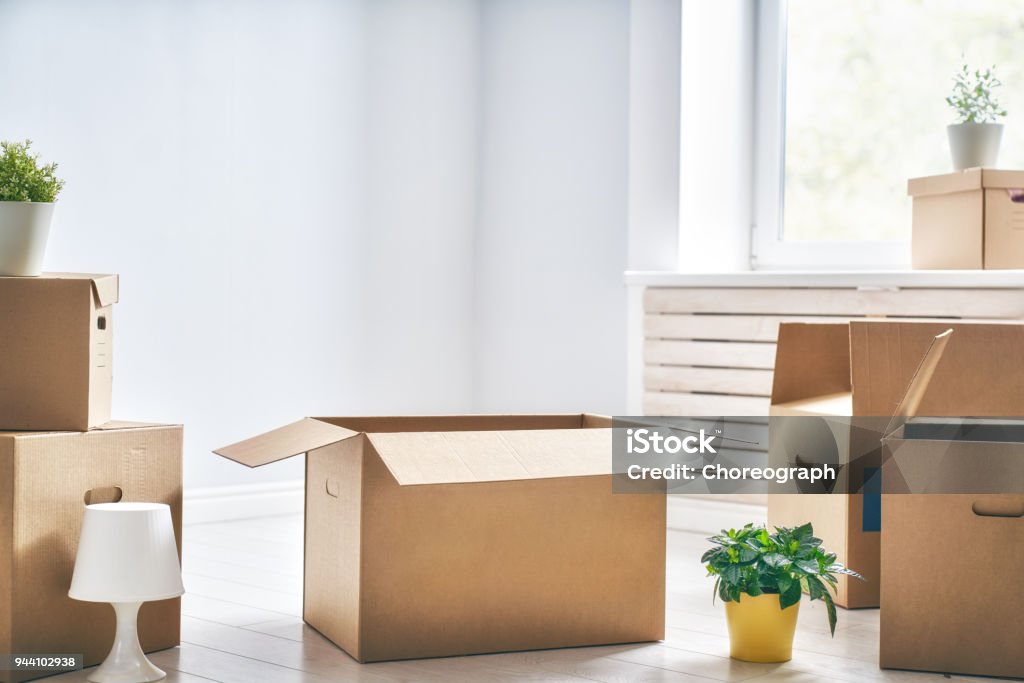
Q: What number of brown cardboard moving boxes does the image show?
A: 6